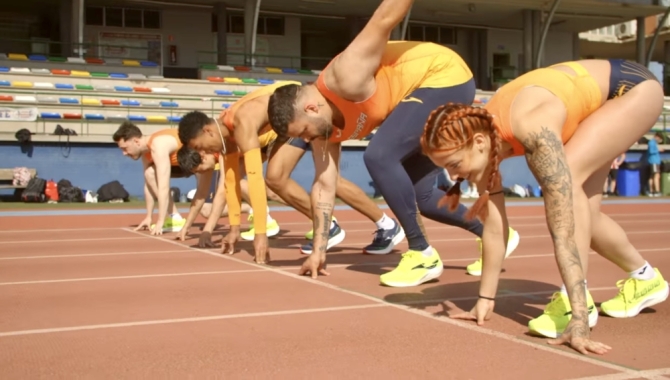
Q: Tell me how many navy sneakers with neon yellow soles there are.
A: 0